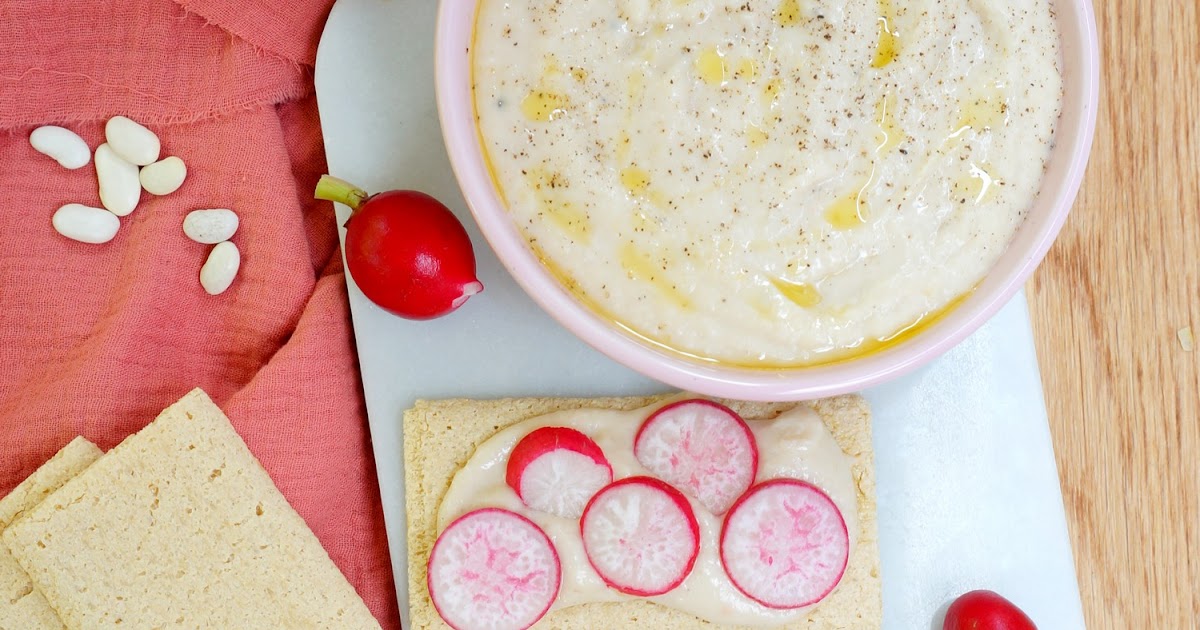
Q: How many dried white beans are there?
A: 7